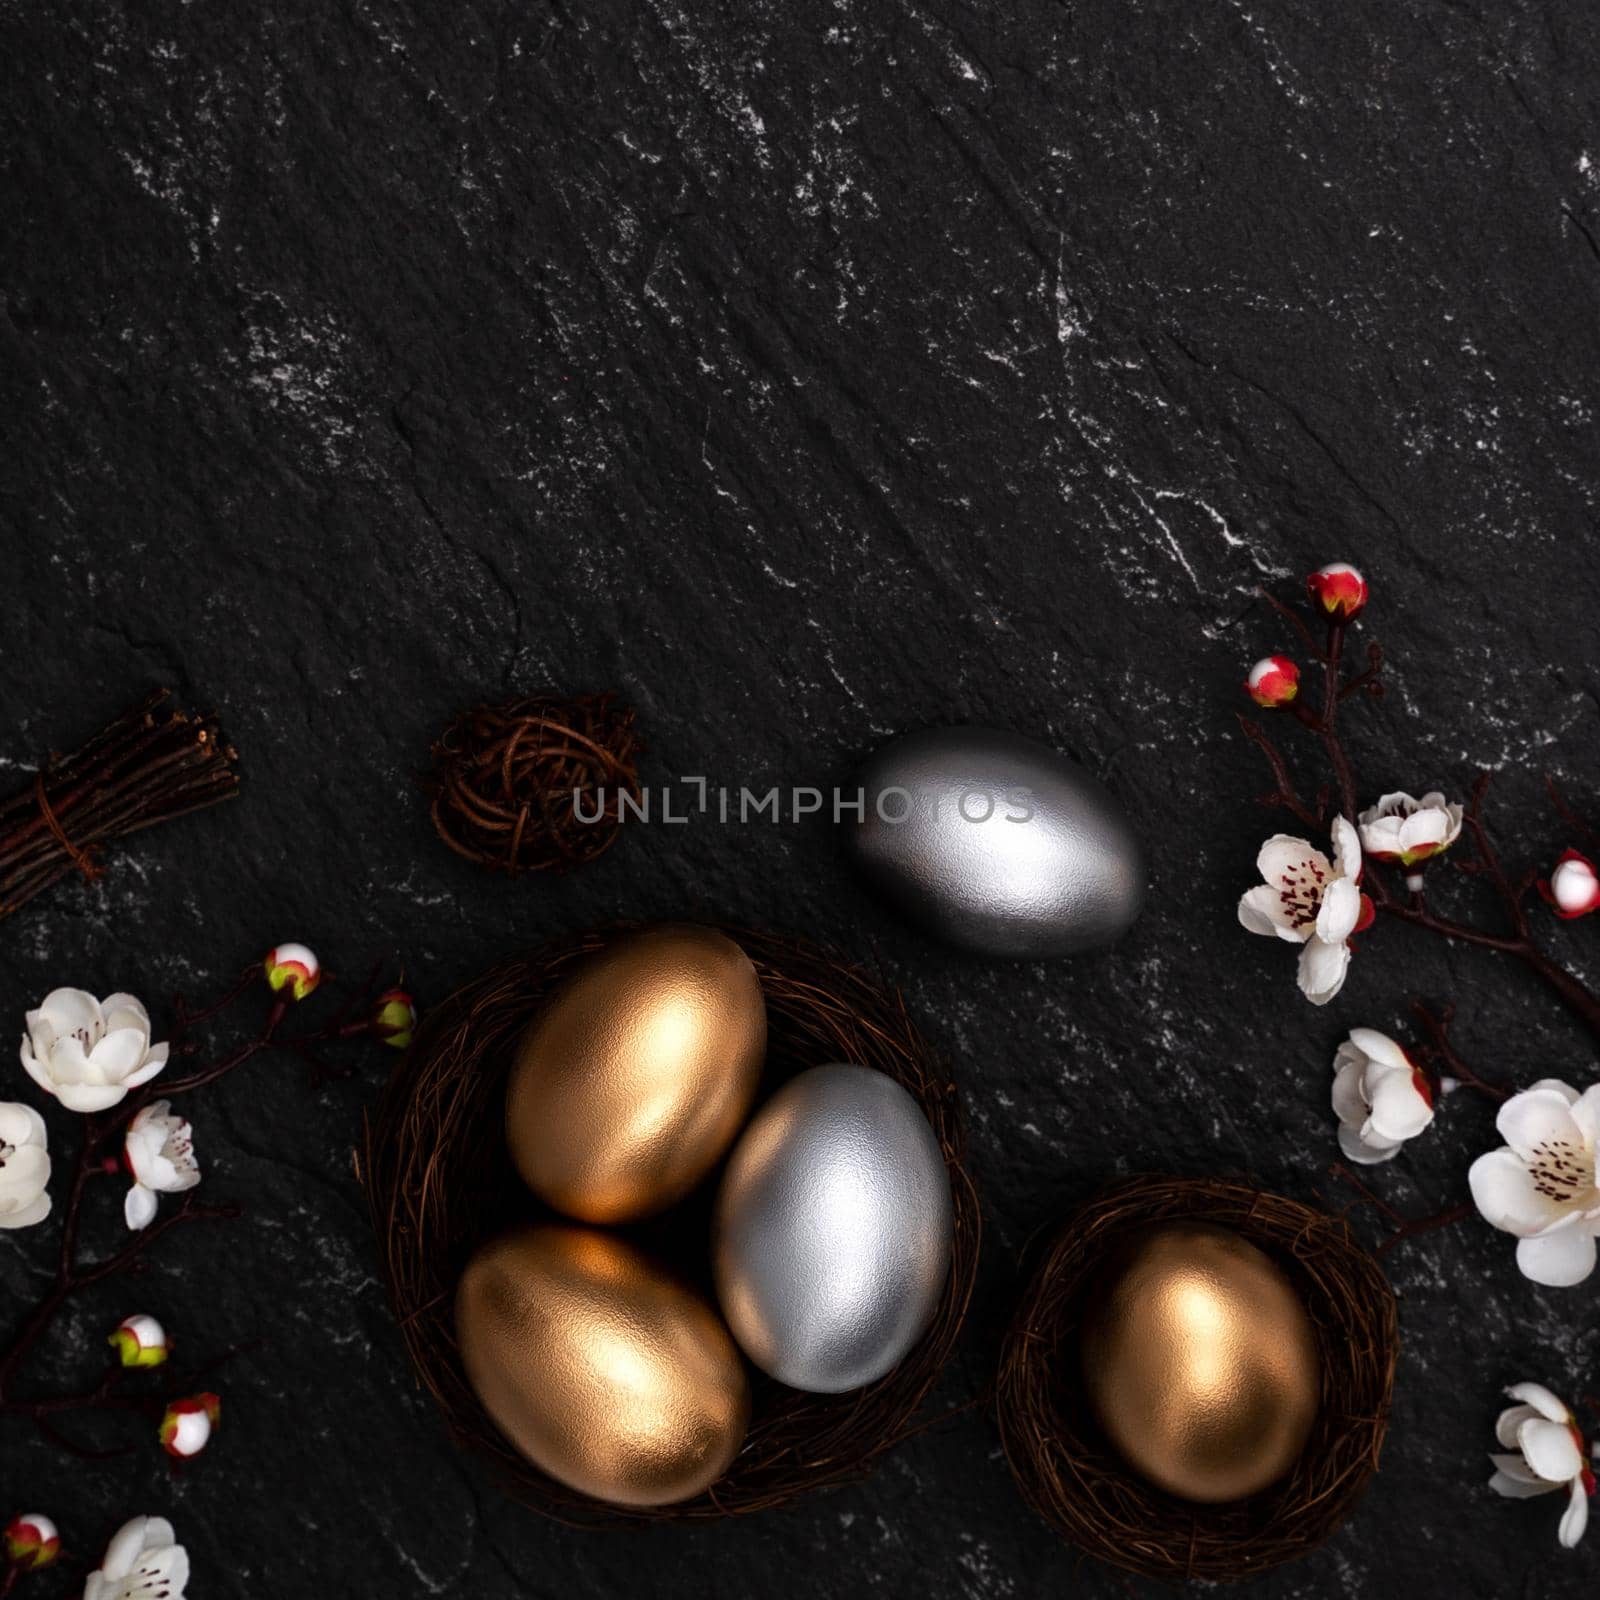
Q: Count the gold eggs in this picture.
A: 3